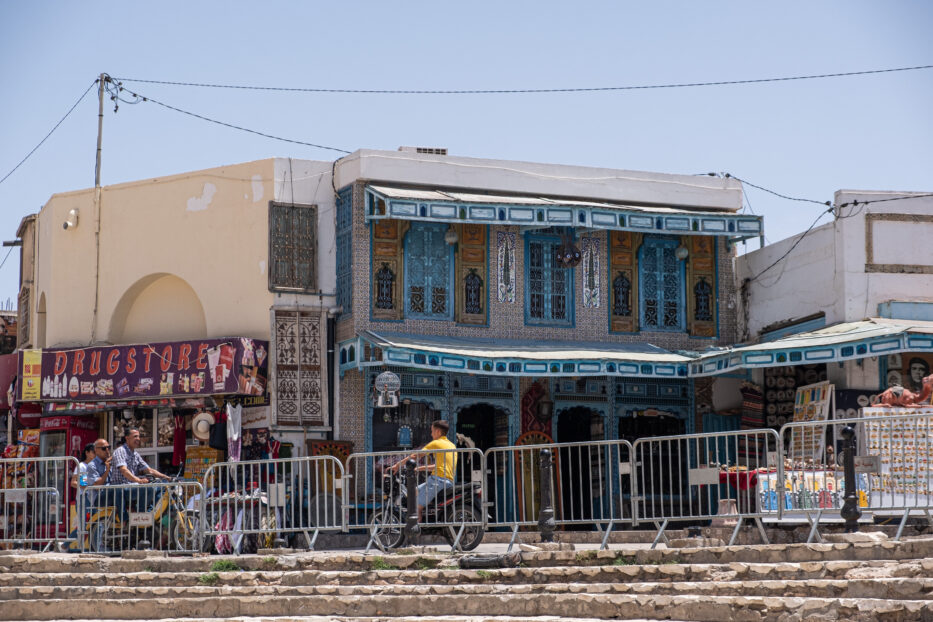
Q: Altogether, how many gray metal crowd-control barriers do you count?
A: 8